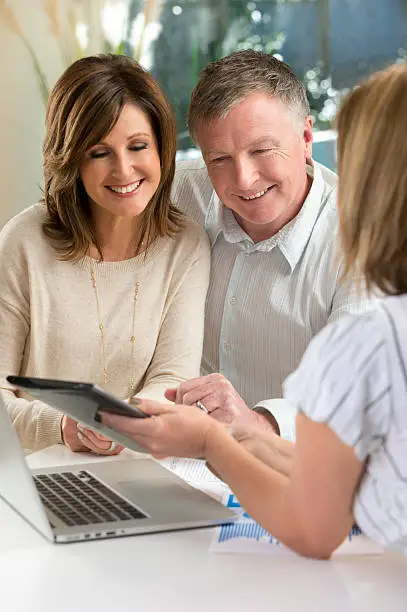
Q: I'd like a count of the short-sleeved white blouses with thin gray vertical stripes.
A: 1